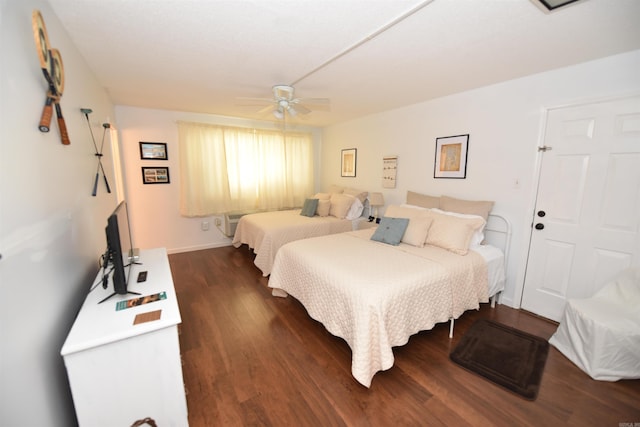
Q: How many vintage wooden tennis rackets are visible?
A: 2